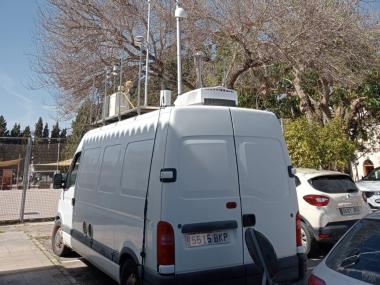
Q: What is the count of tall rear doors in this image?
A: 2